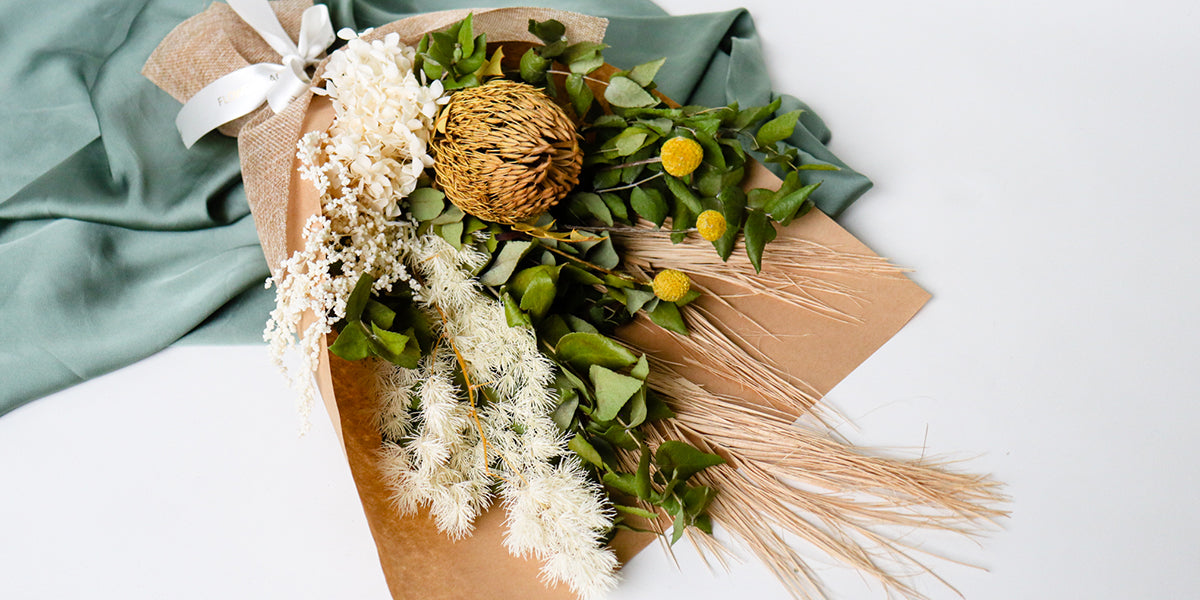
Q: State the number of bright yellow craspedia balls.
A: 3